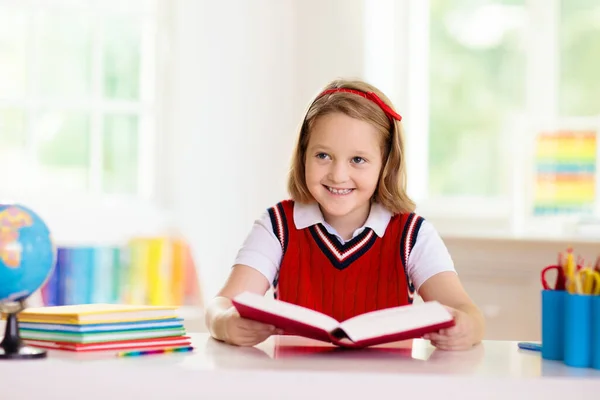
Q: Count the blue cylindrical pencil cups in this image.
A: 3